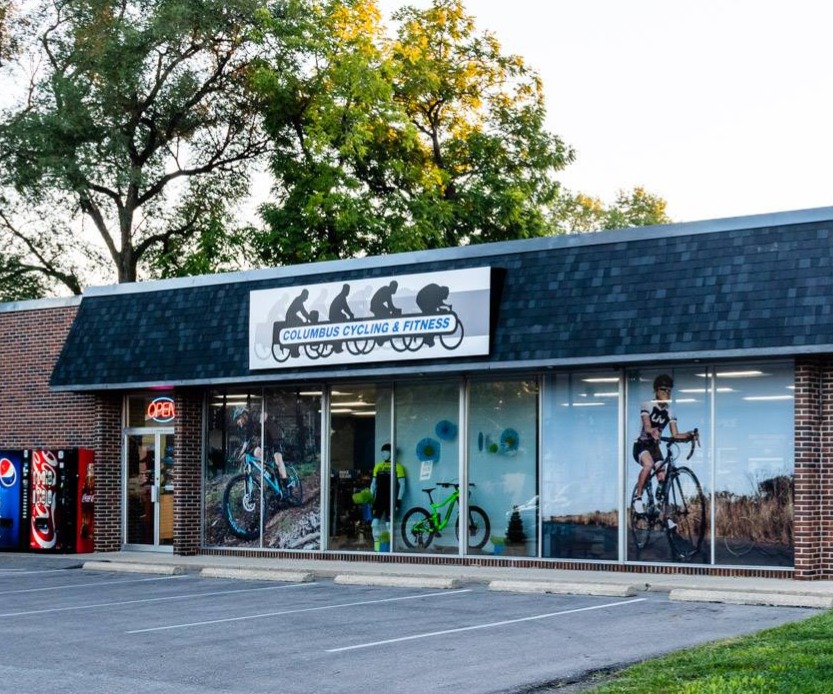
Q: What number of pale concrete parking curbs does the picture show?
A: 5